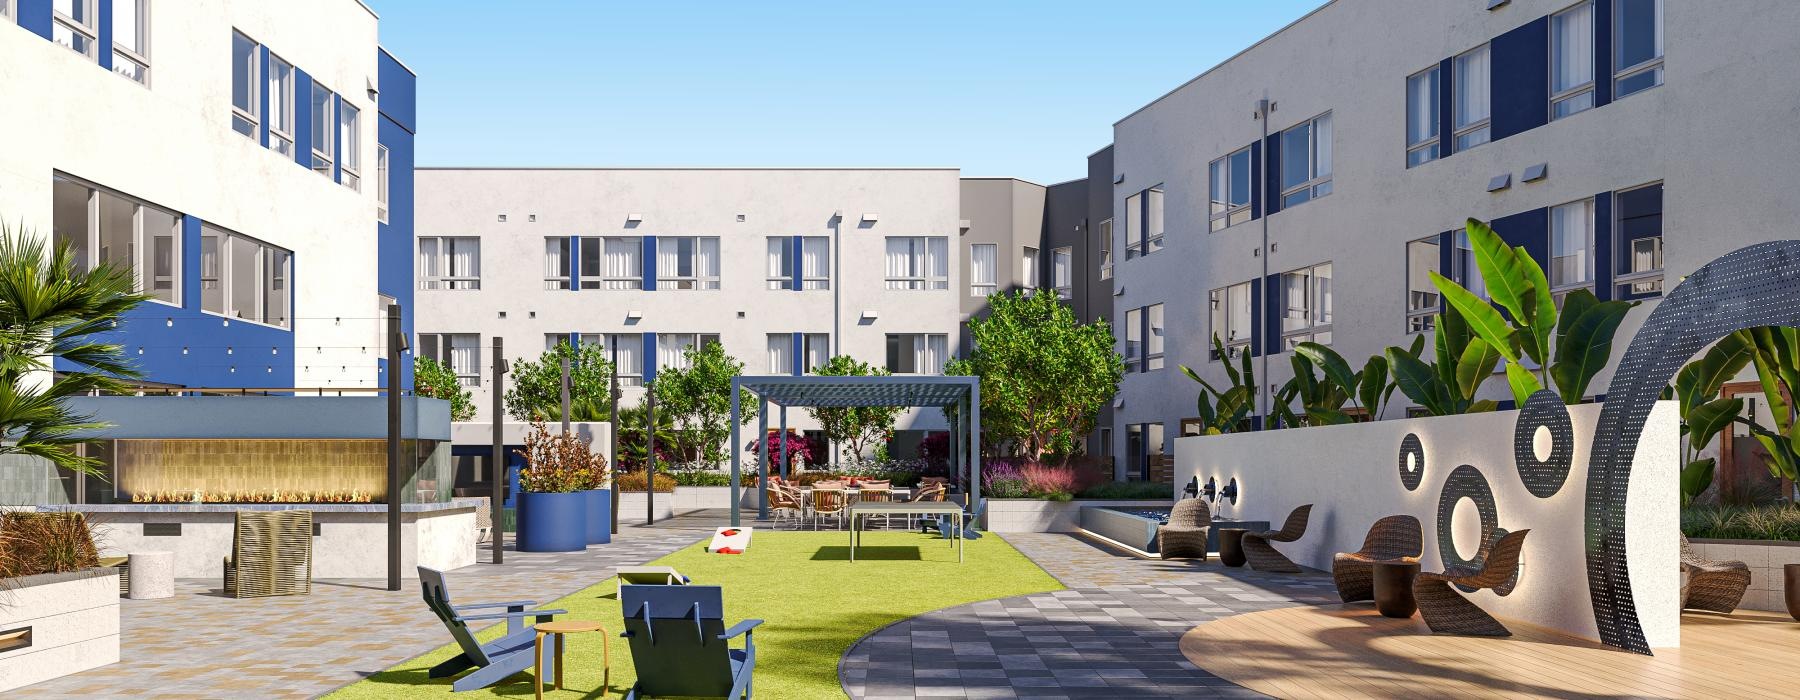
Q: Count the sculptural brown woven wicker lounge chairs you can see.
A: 5